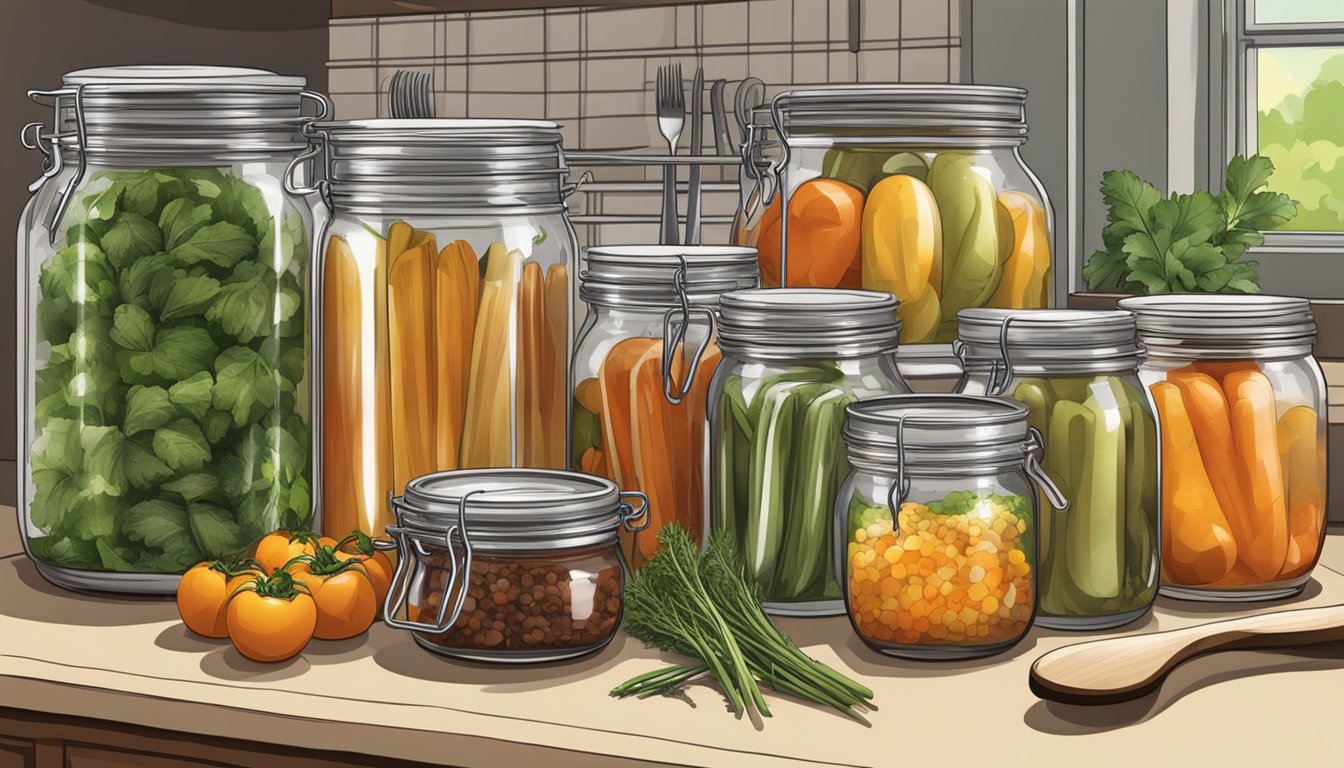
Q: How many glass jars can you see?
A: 9